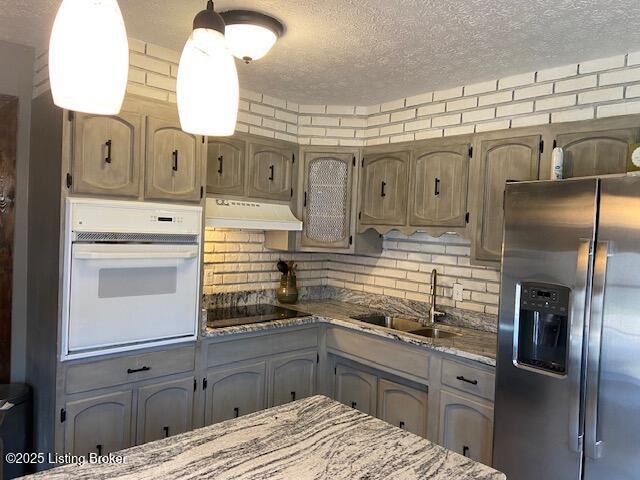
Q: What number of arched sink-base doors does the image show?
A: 2